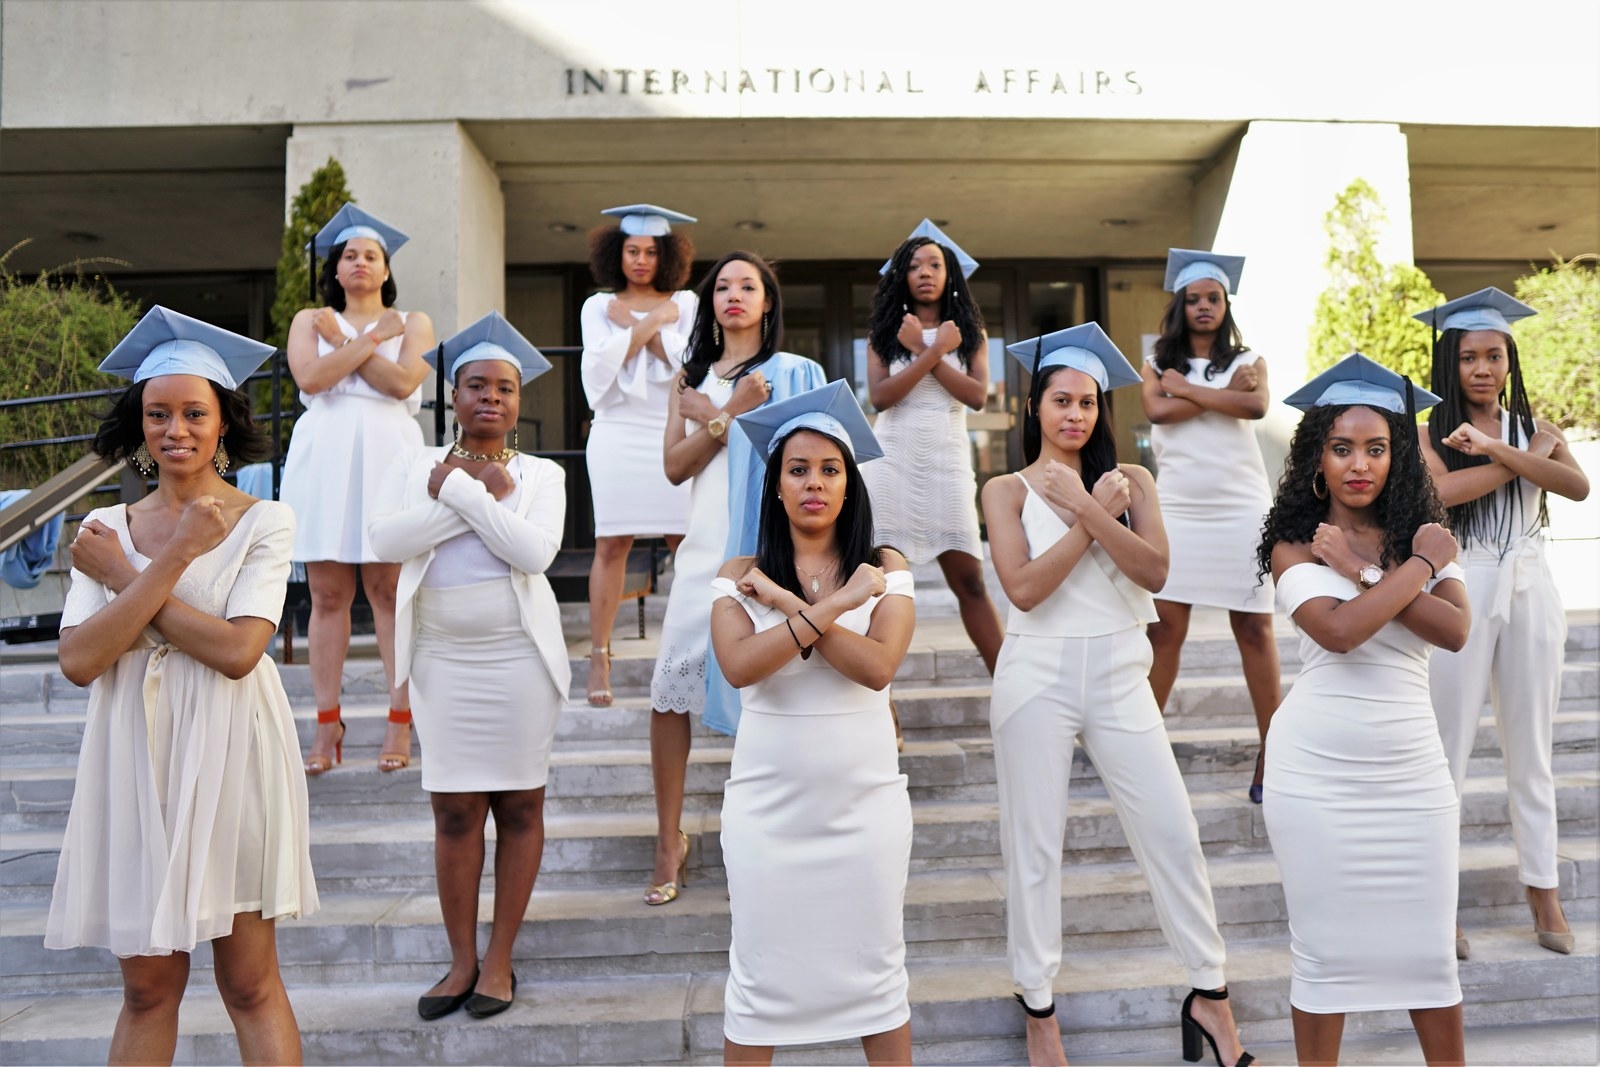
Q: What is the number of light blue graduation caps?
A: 10